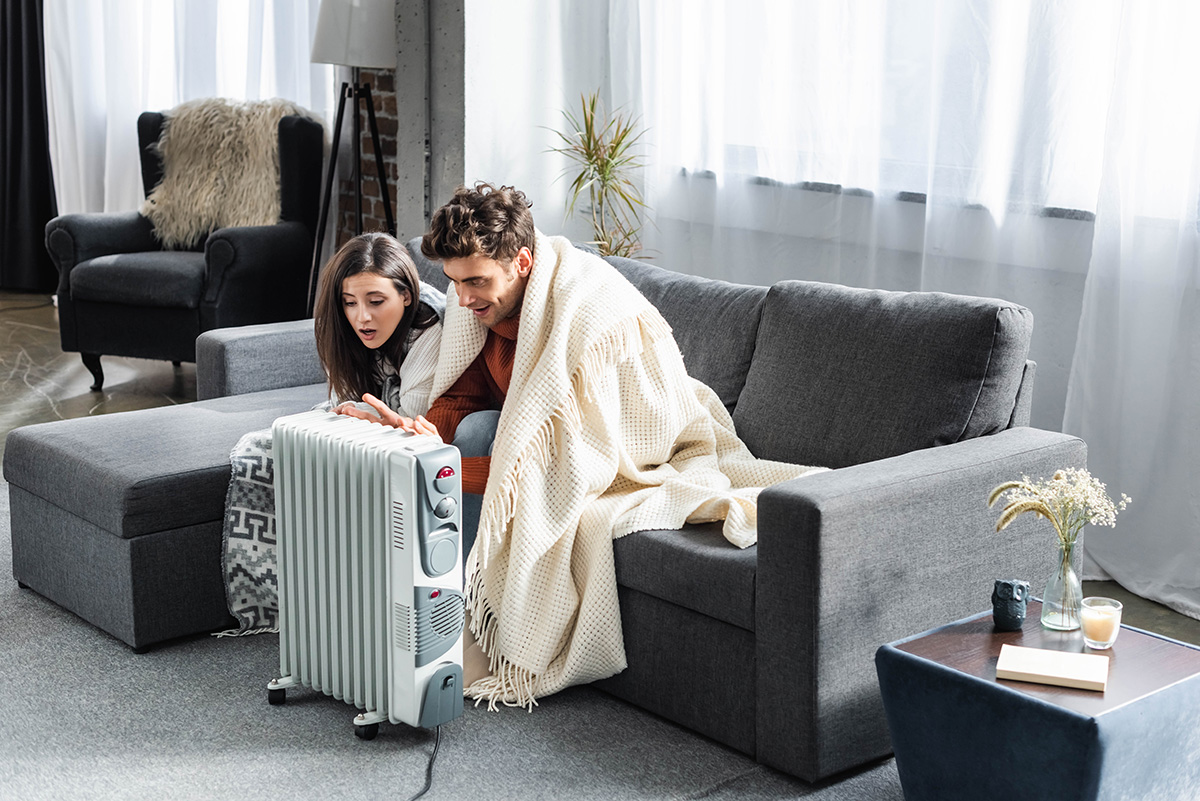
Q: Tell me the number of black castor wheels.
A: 2